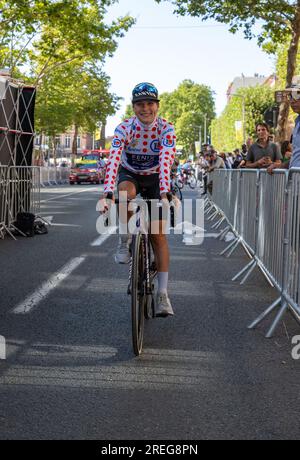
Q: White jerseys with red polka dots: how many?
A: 1